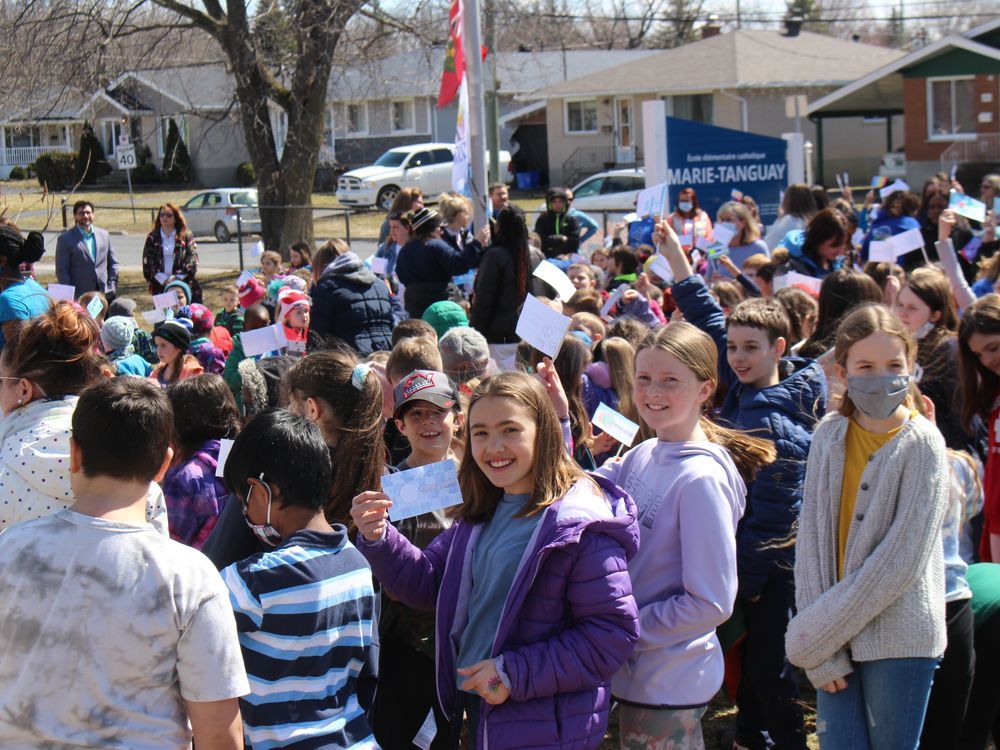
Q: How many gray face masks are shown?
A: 1